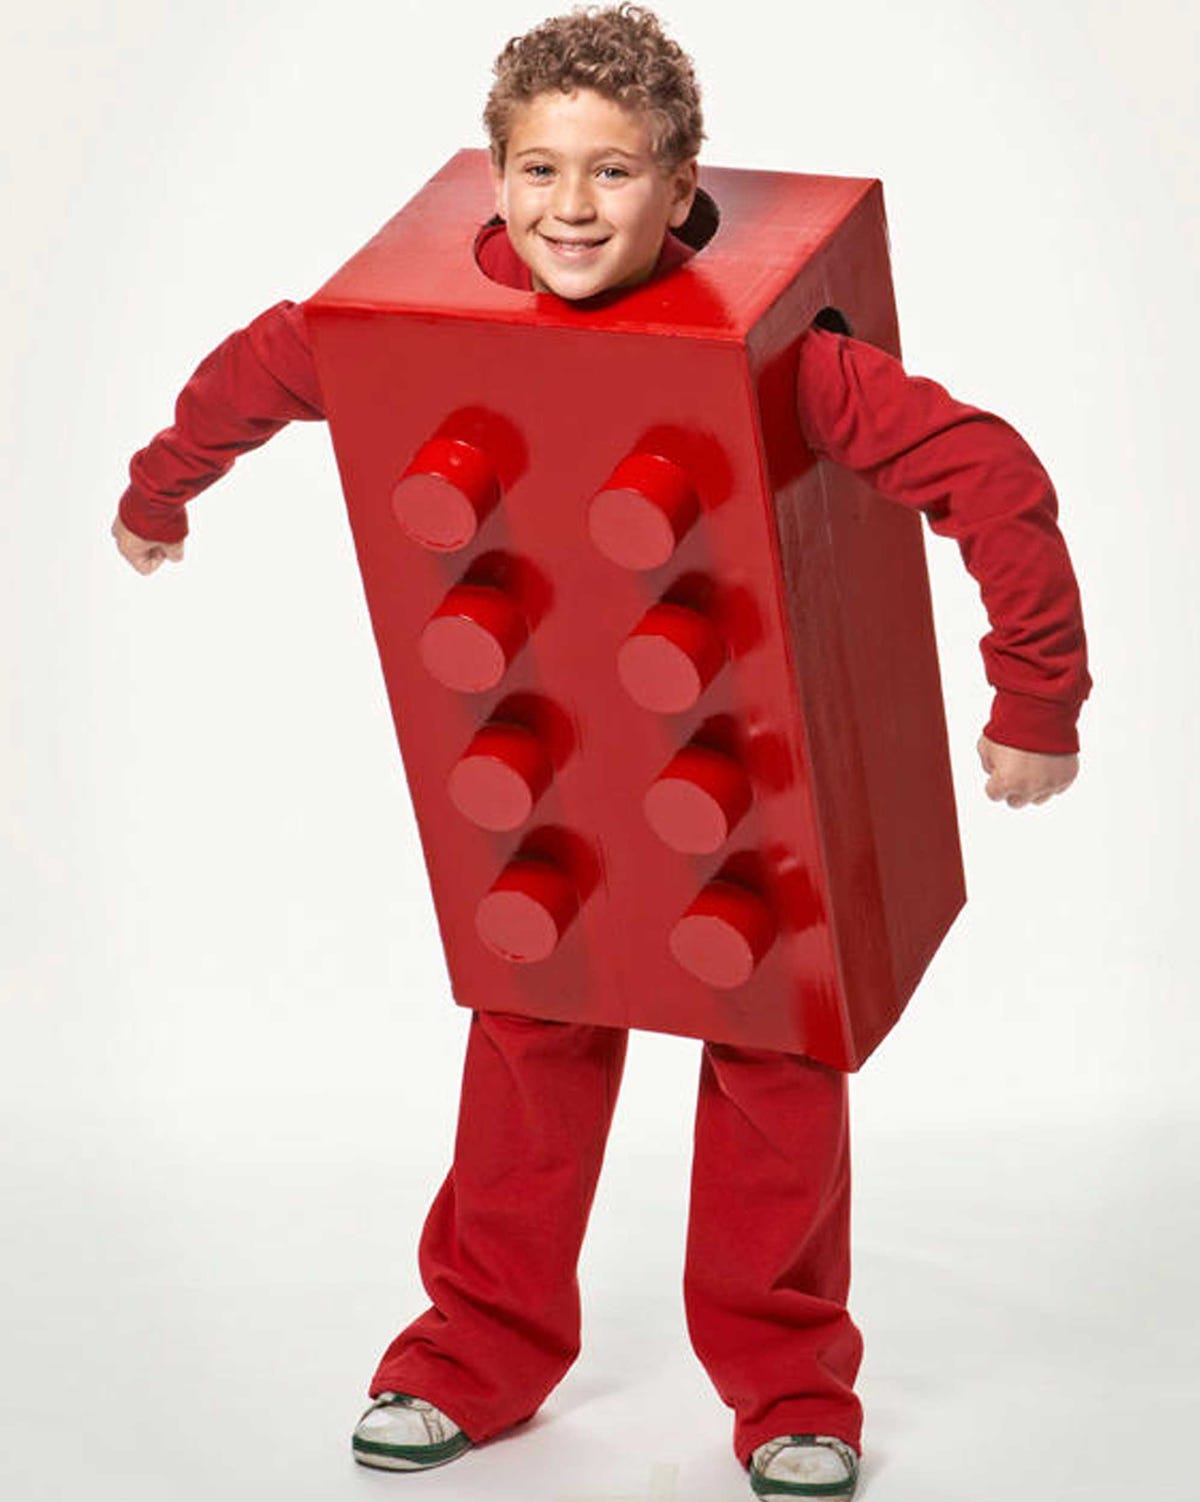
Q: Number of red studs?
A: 8